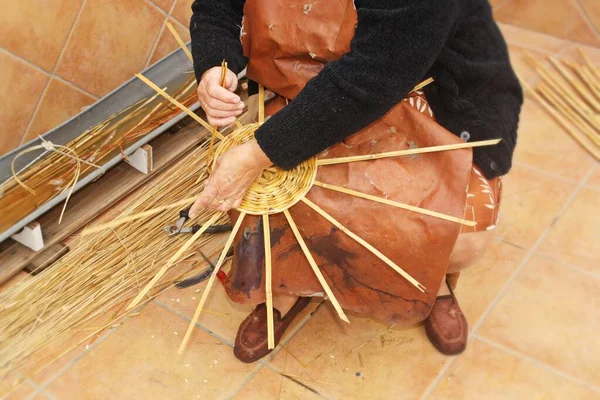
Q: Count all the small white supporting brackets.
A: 2